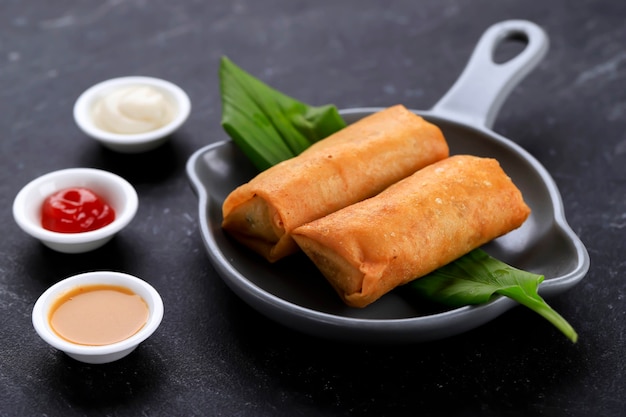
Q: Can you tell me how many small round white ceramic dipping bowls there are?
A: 3